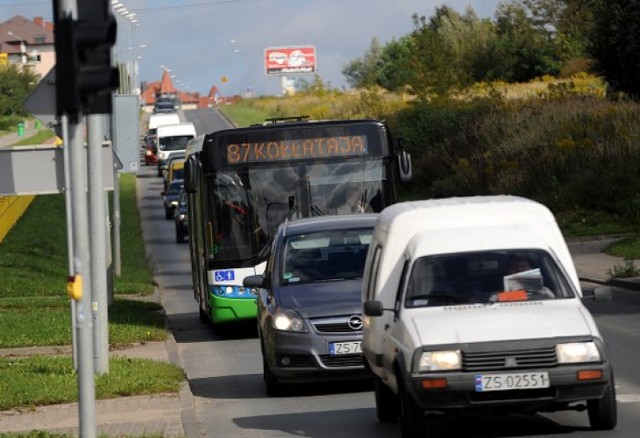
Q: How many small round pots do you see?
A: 0